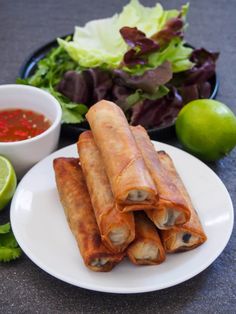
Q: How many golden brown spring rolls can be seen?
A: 6